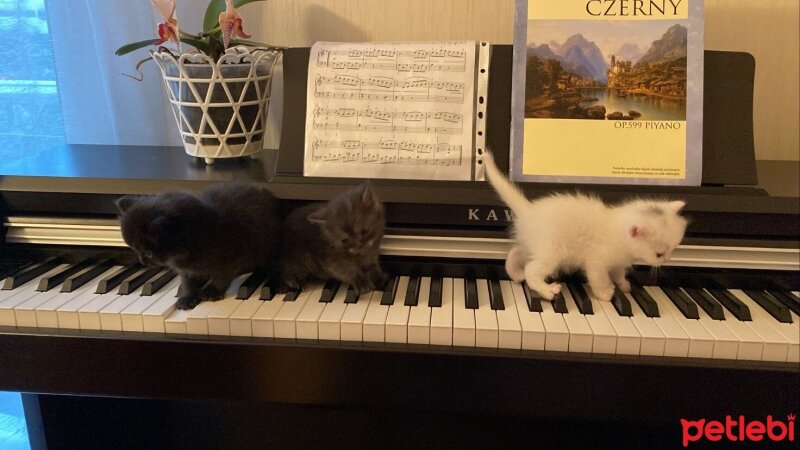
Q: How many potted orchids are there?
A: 1